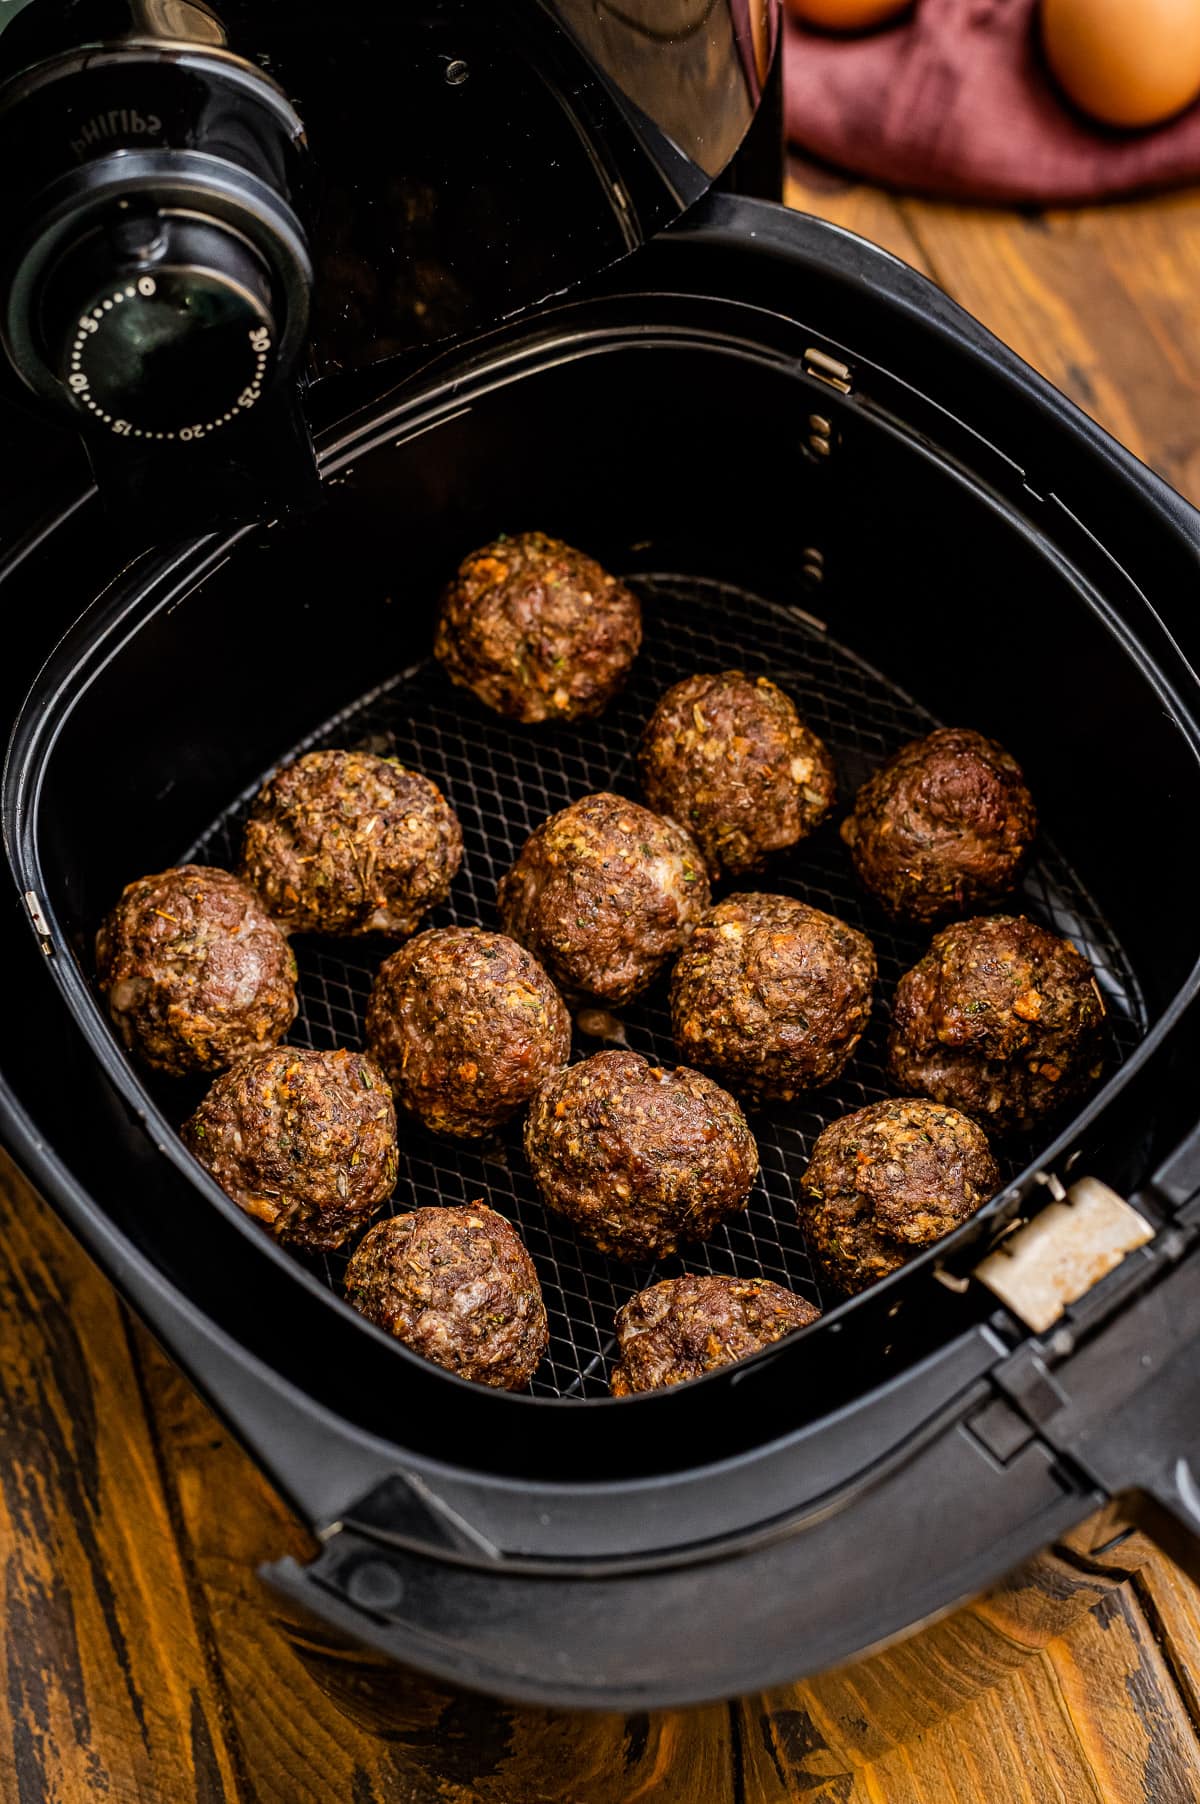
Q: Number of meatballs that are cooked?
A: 14